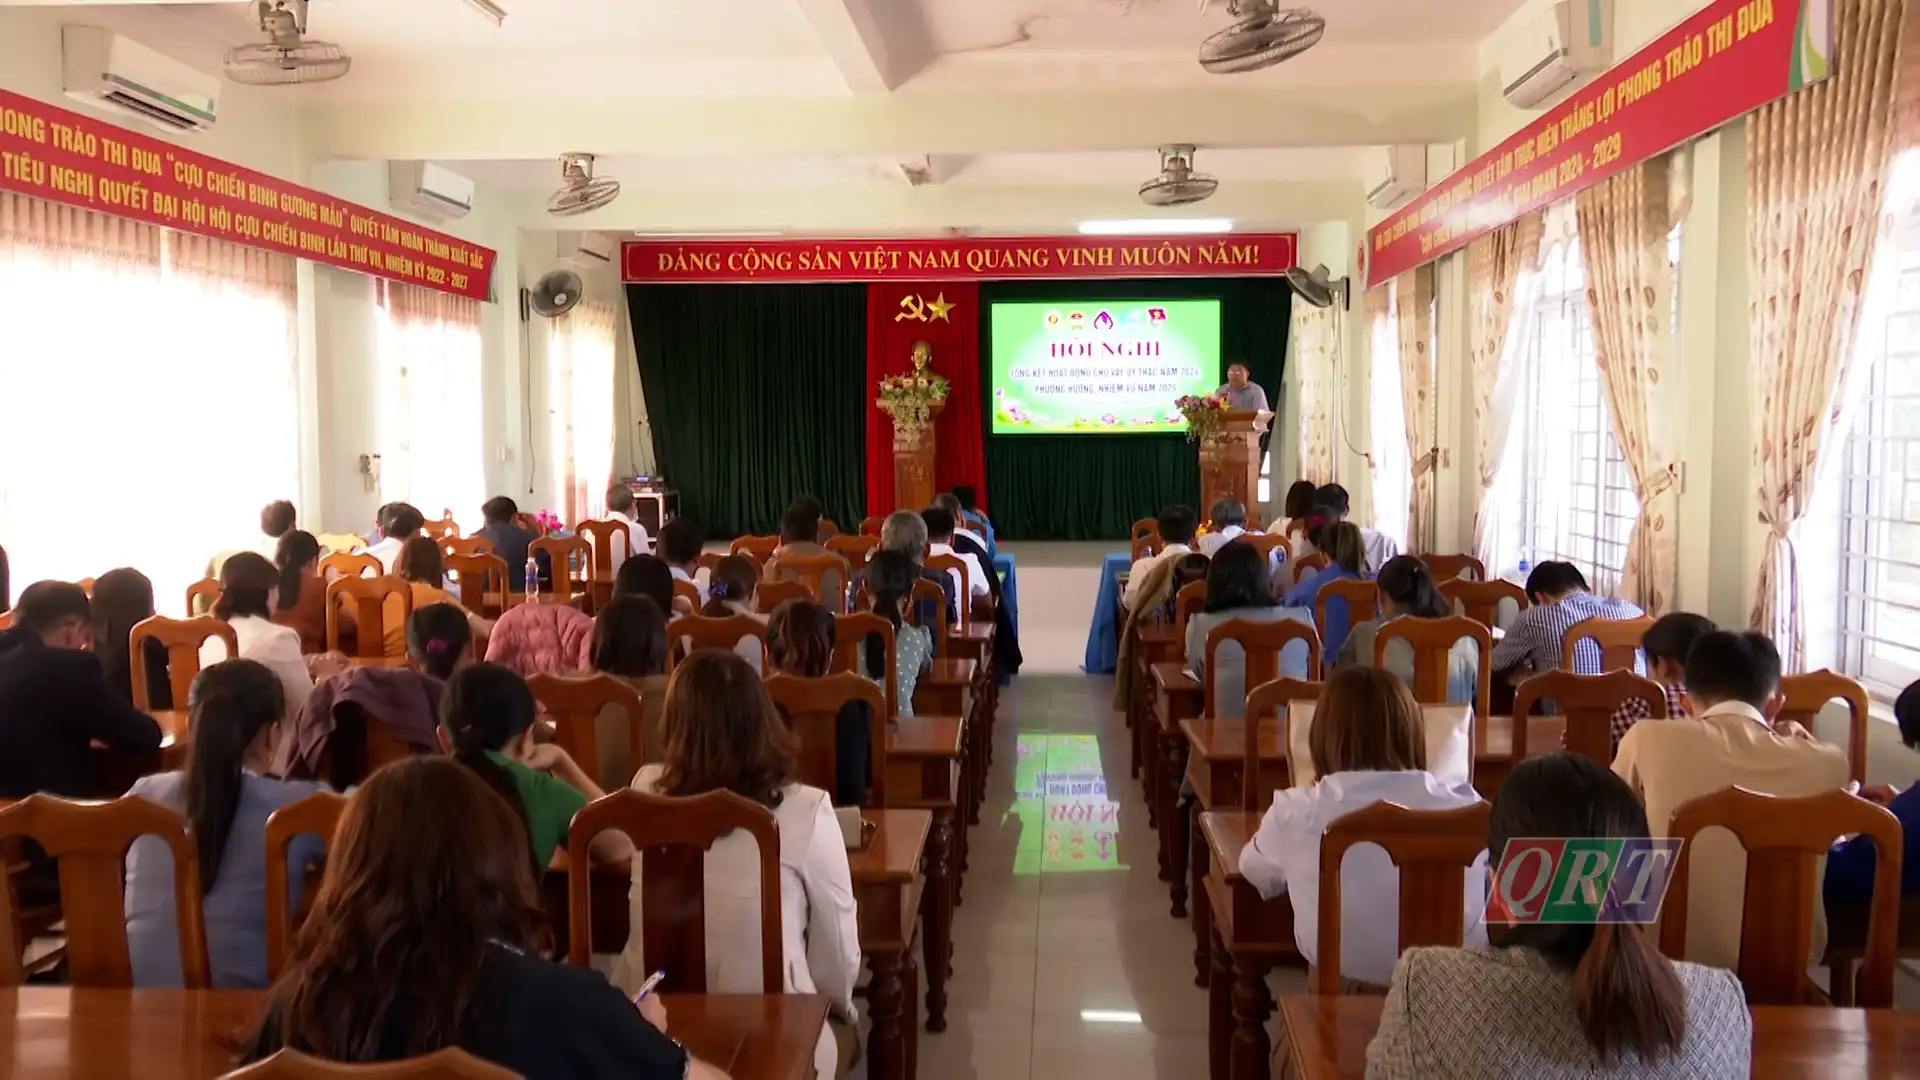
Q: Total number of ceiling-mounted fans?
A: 4